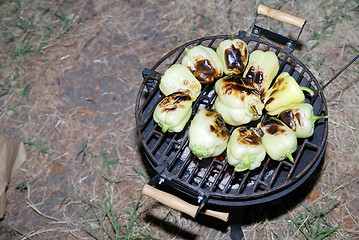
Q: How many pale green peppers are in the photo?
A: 11